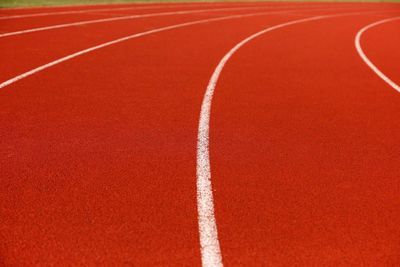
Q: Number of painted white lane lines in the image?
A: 5